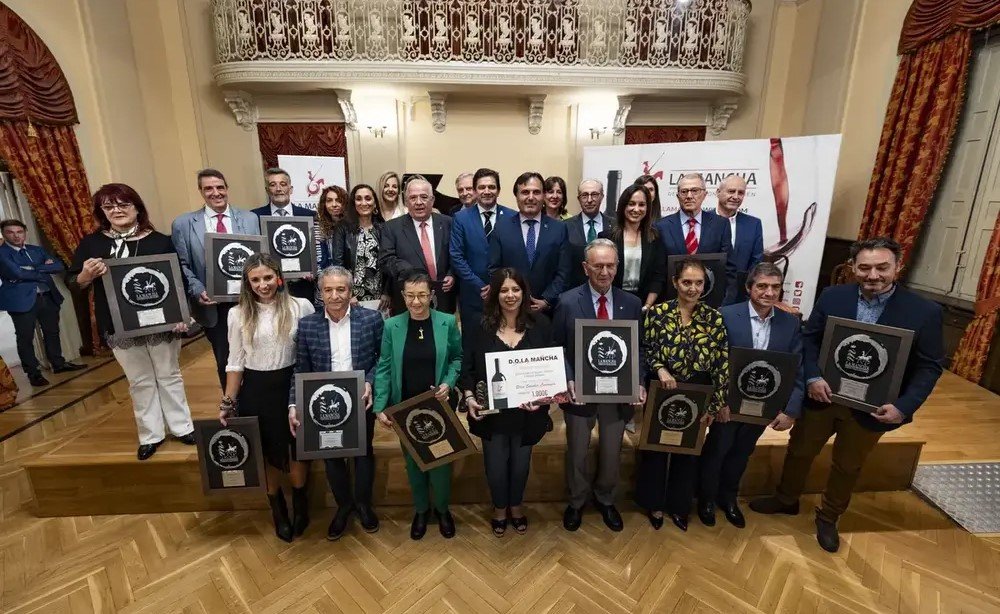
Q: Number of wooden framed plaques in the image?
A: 11